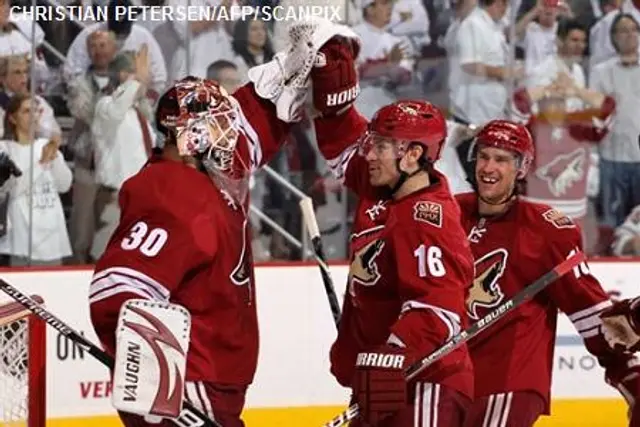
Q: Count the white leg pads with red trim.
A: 1